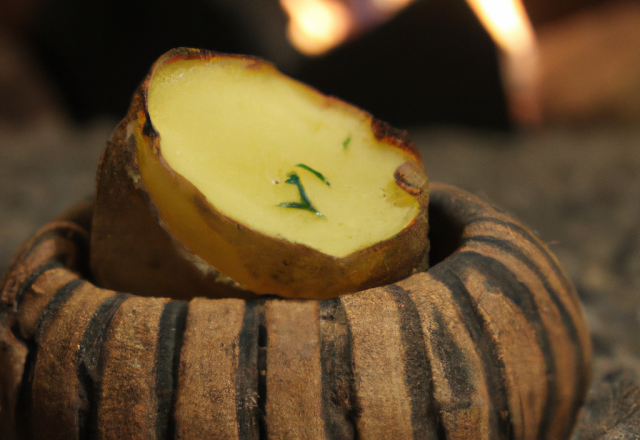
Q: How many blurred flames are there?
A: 2